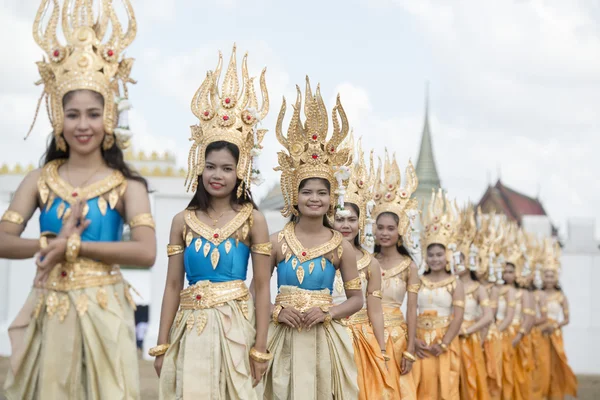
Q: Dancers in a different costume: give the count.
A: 3